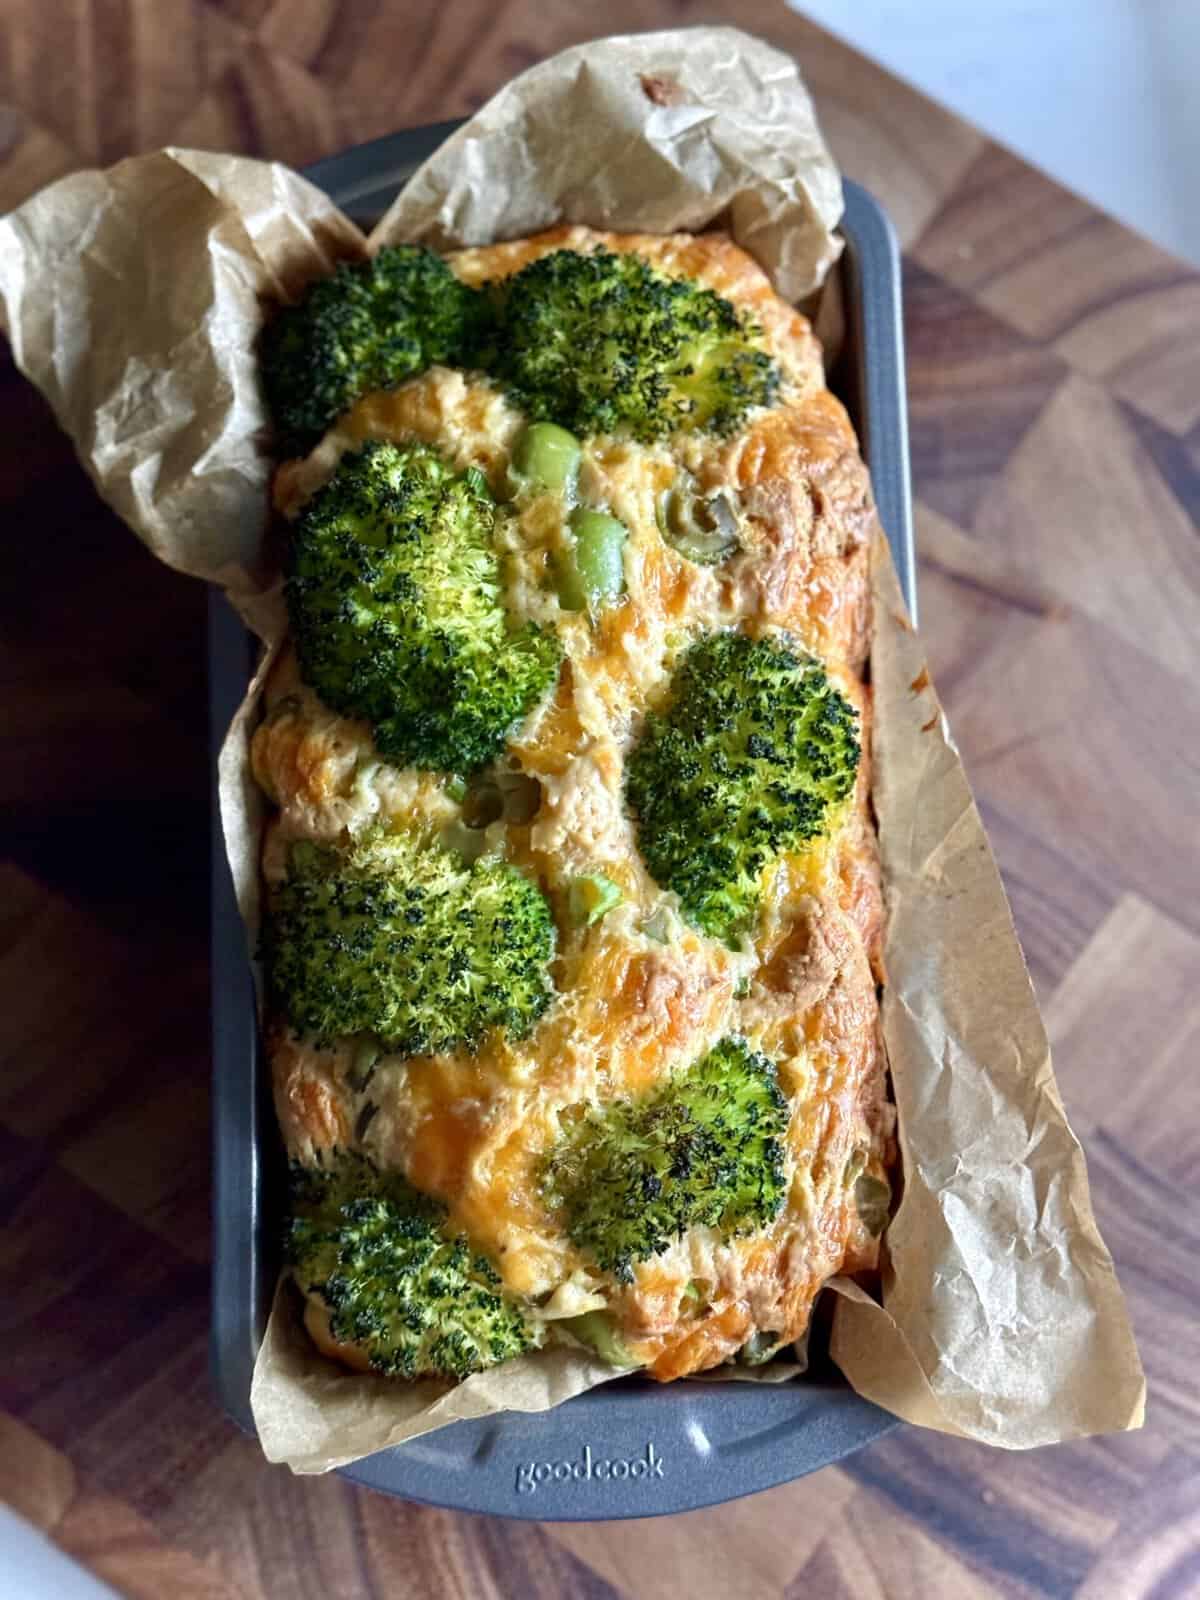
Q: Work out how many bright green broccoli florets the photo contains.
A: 7